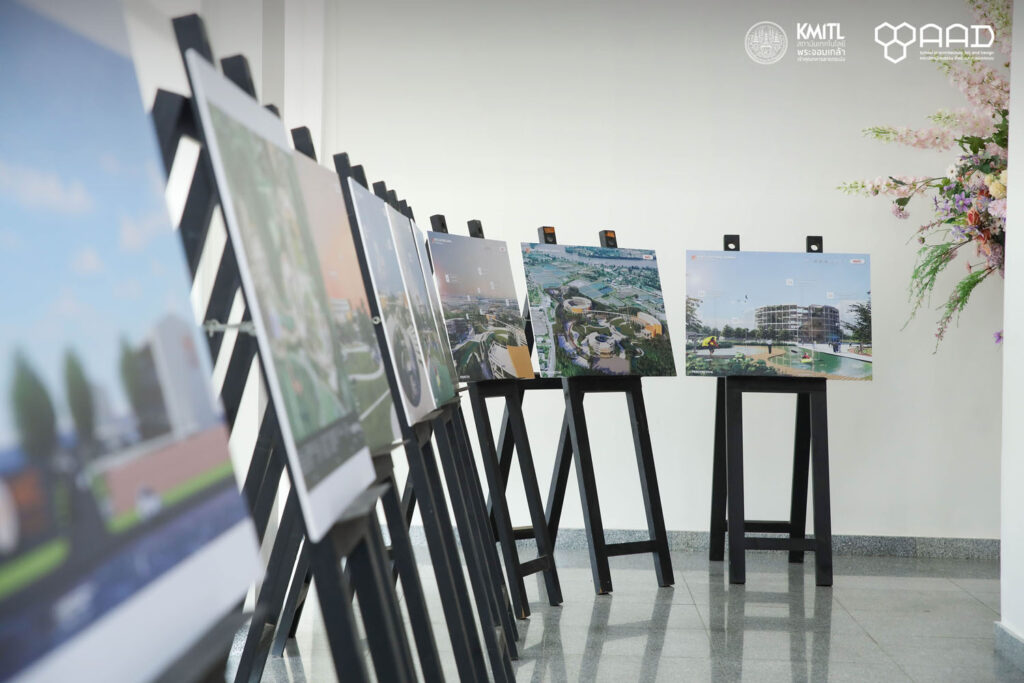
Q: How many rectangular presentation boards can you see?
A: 9